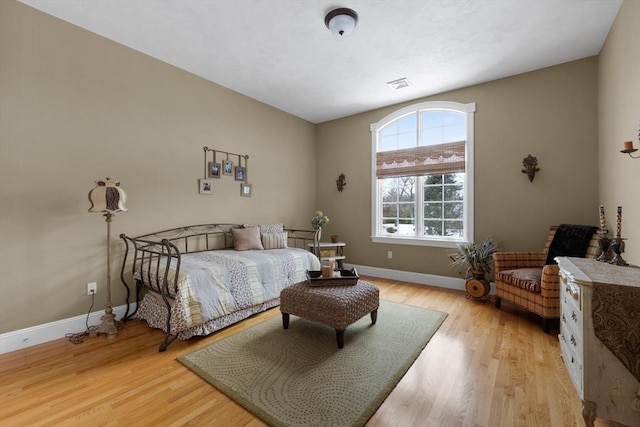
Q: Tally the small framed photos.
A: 5